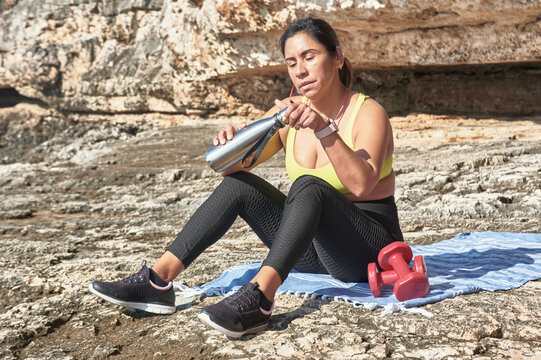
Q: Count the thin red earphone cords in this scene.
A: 1